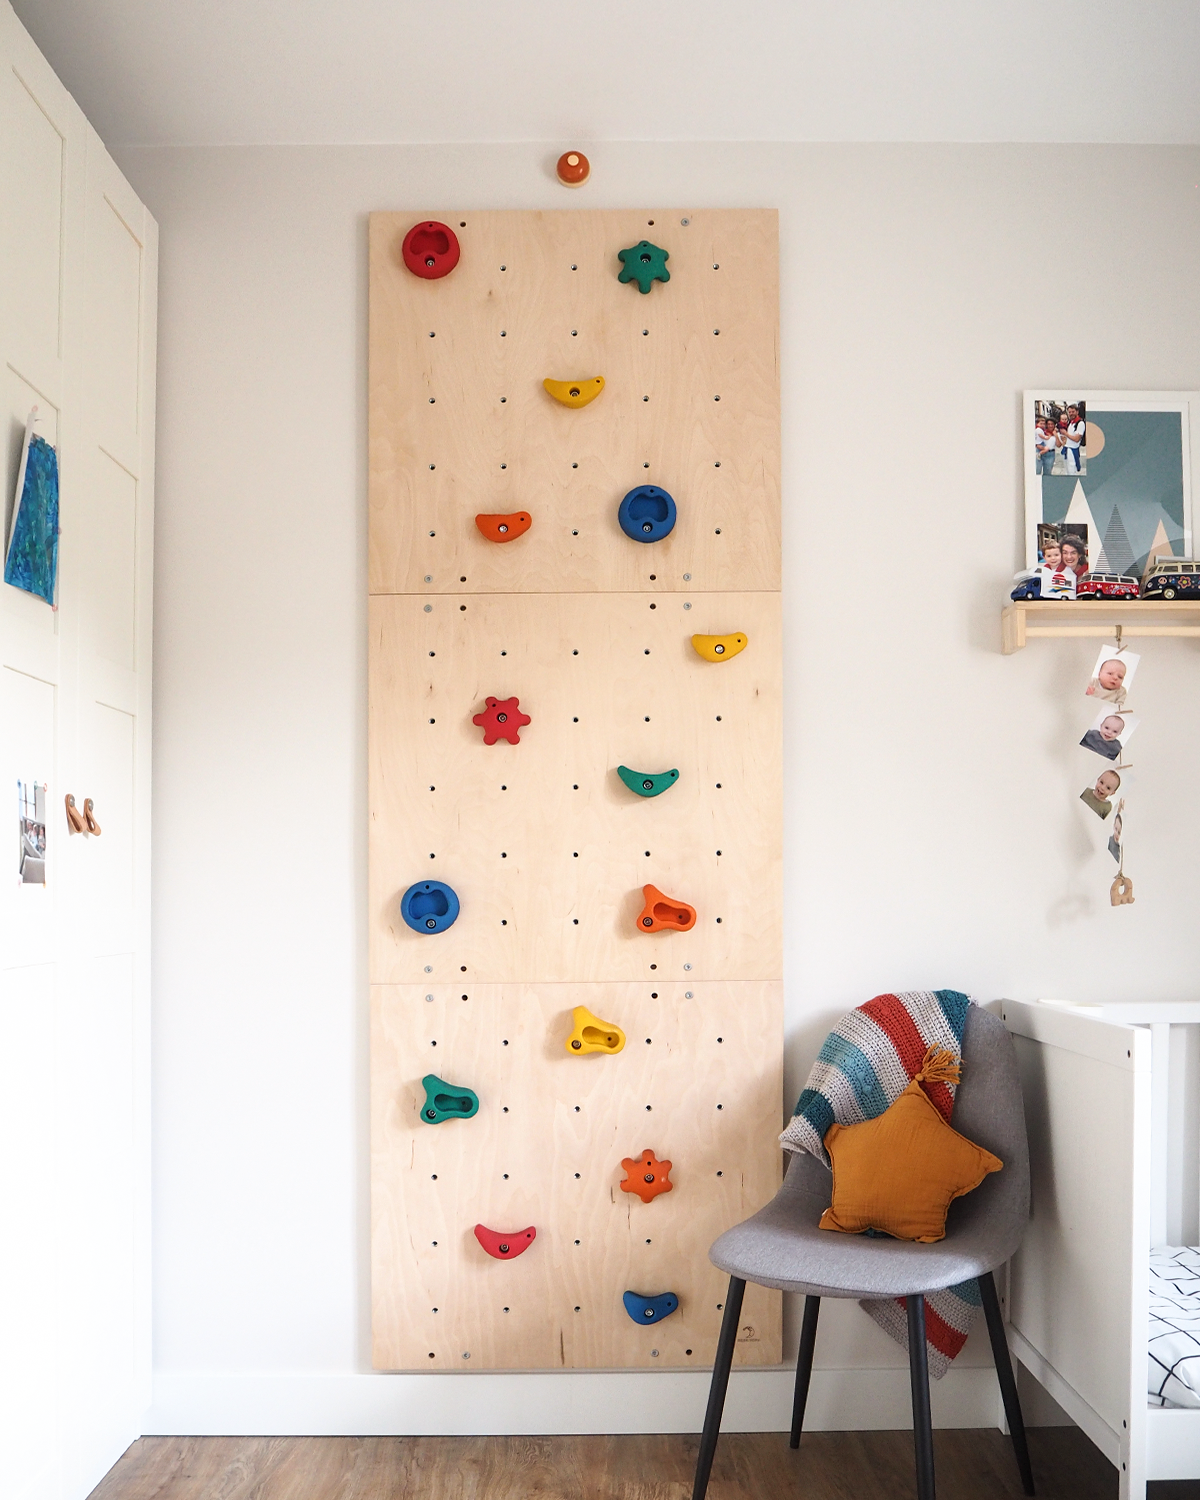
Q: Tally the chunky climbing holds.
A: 15